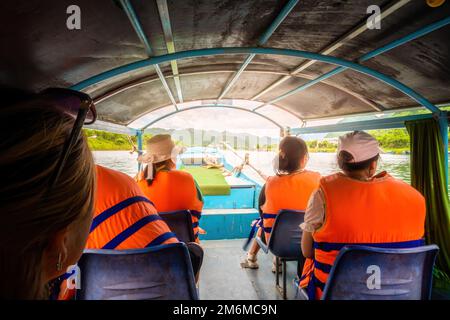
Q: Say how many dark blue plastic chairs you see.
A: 4